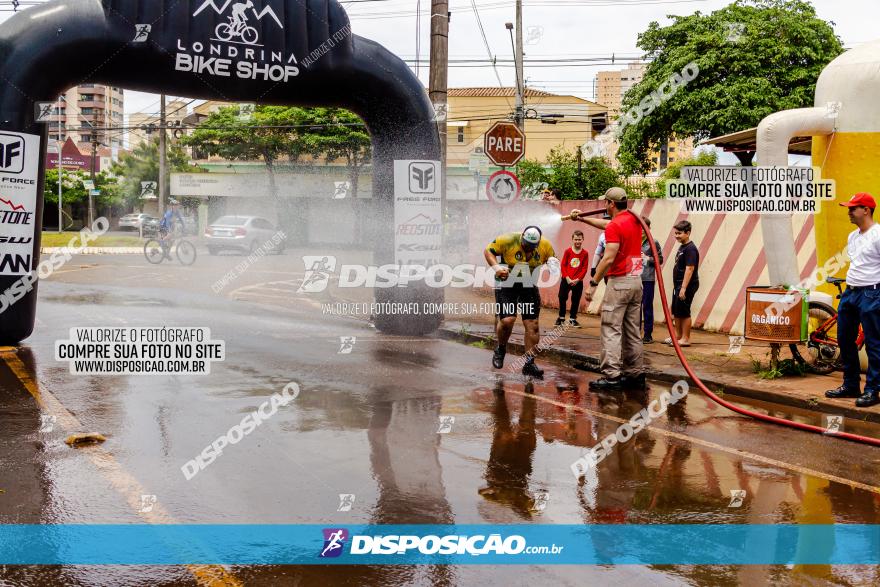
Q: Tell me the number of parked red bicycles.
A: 1